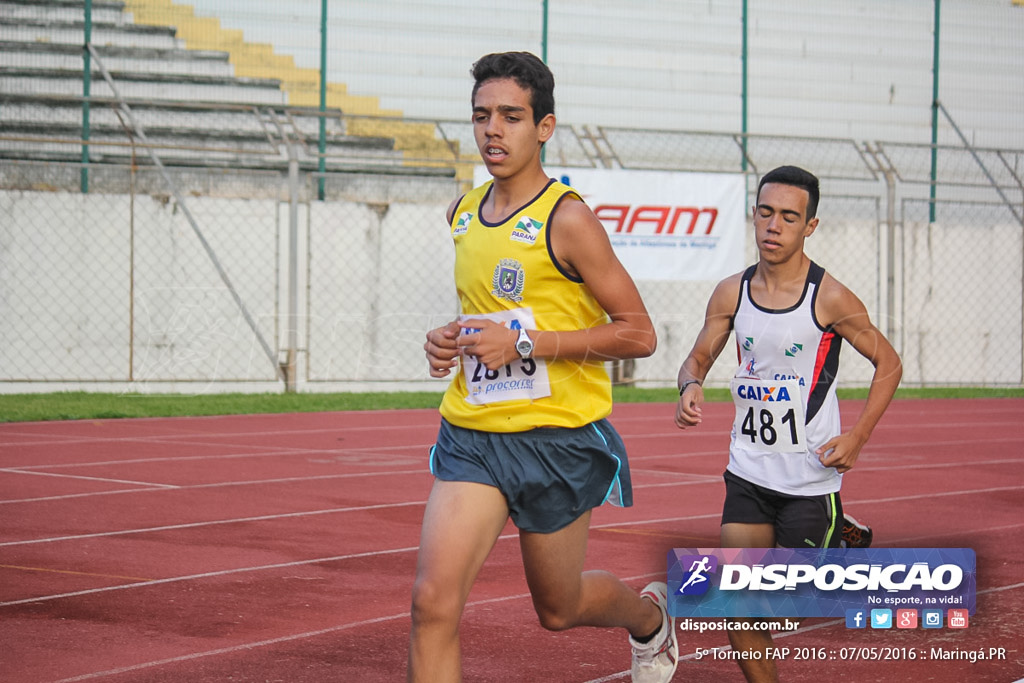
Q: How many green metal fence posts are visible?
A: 5